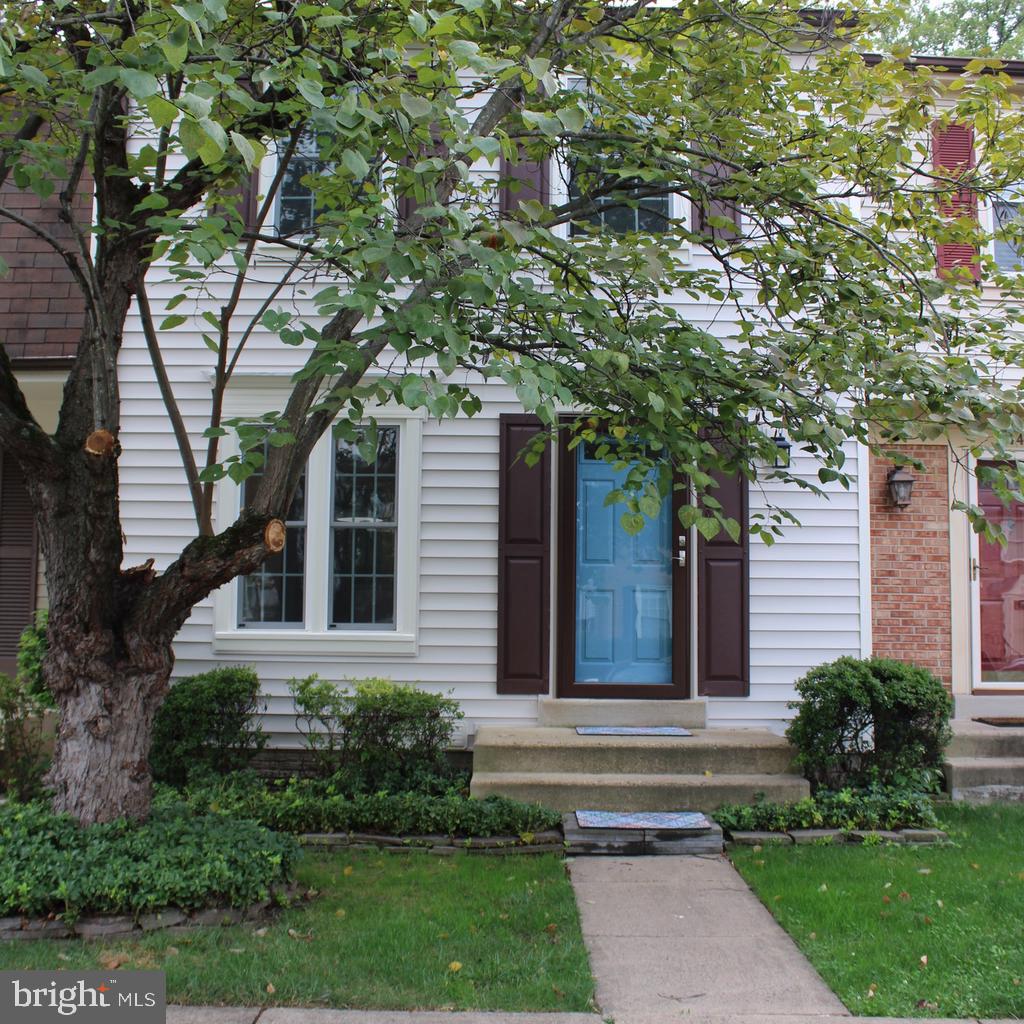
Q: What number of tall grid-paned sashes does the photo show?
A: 2